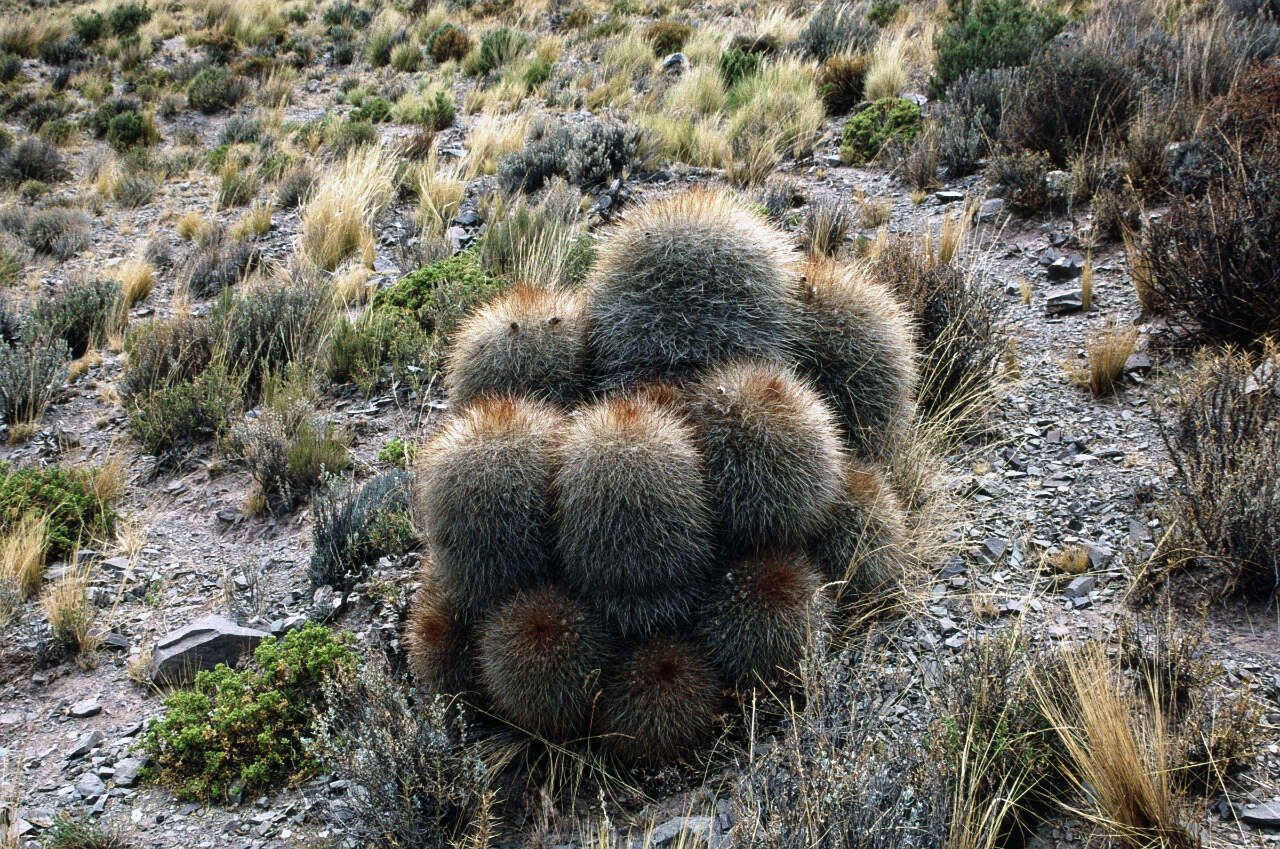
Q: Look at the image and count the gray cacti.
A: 11